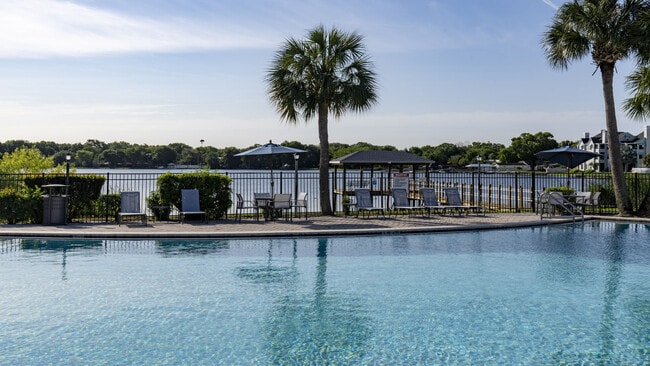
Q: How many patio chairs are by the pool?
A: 14